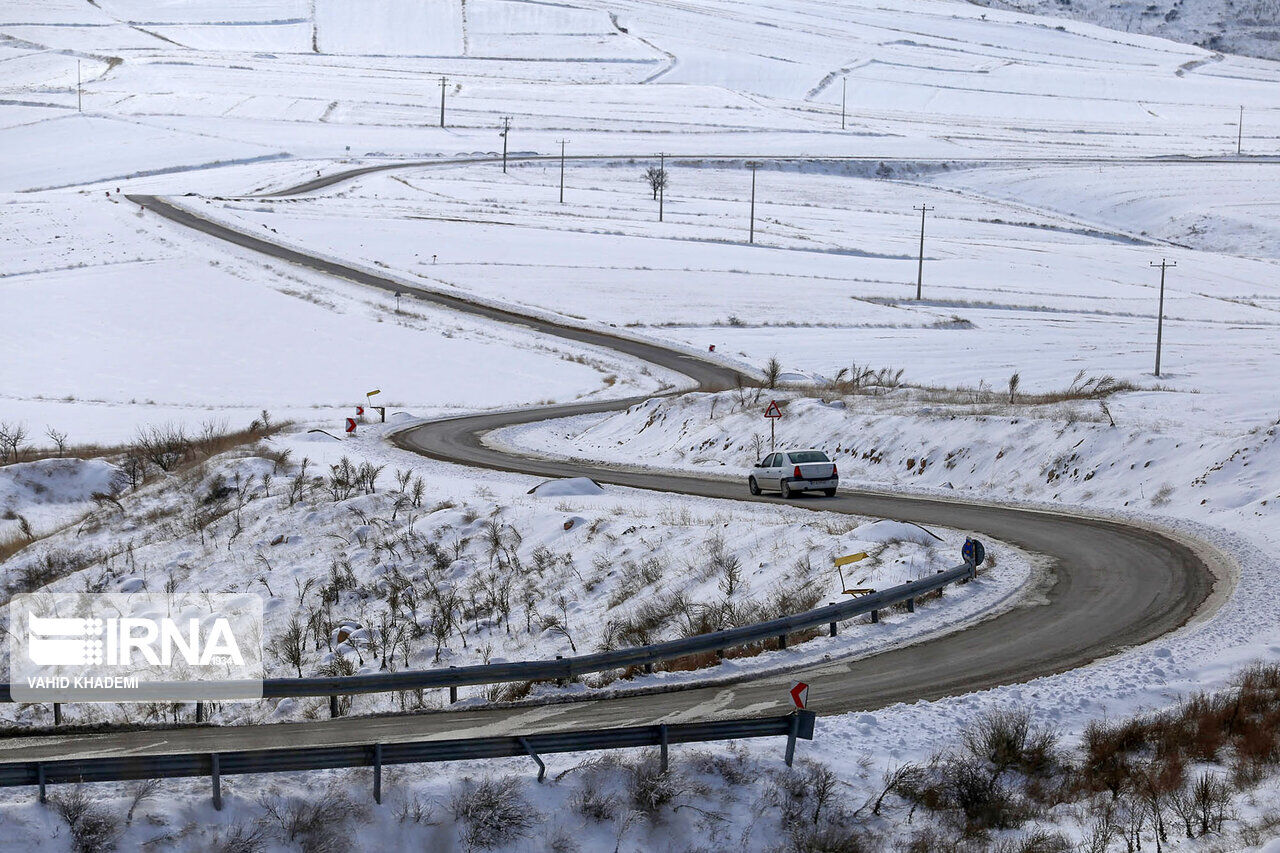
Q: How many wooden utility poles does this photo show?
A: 10